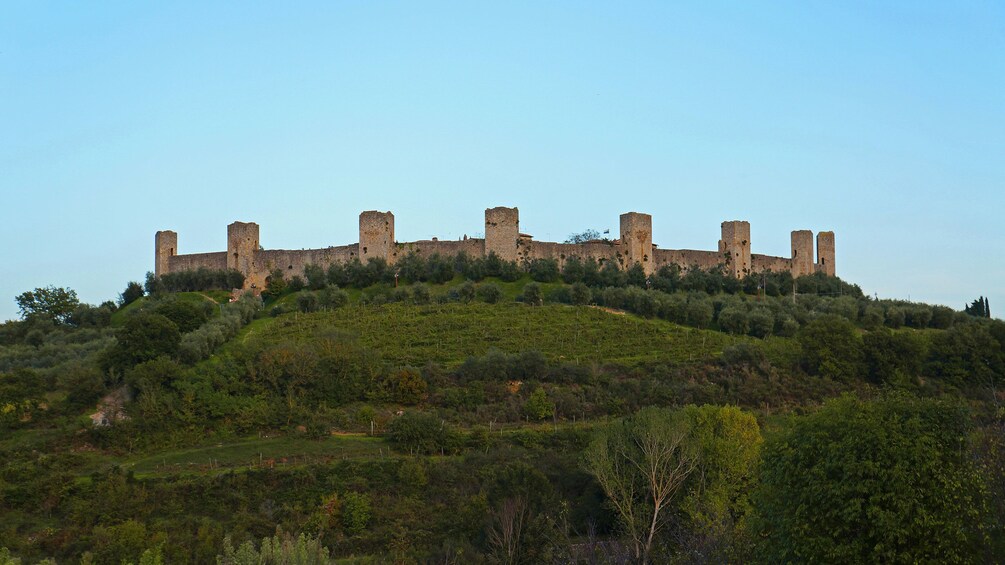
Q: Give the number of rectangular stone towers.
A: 8